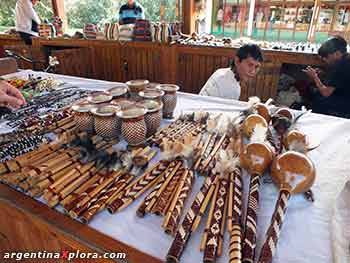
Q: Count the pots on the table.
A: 11